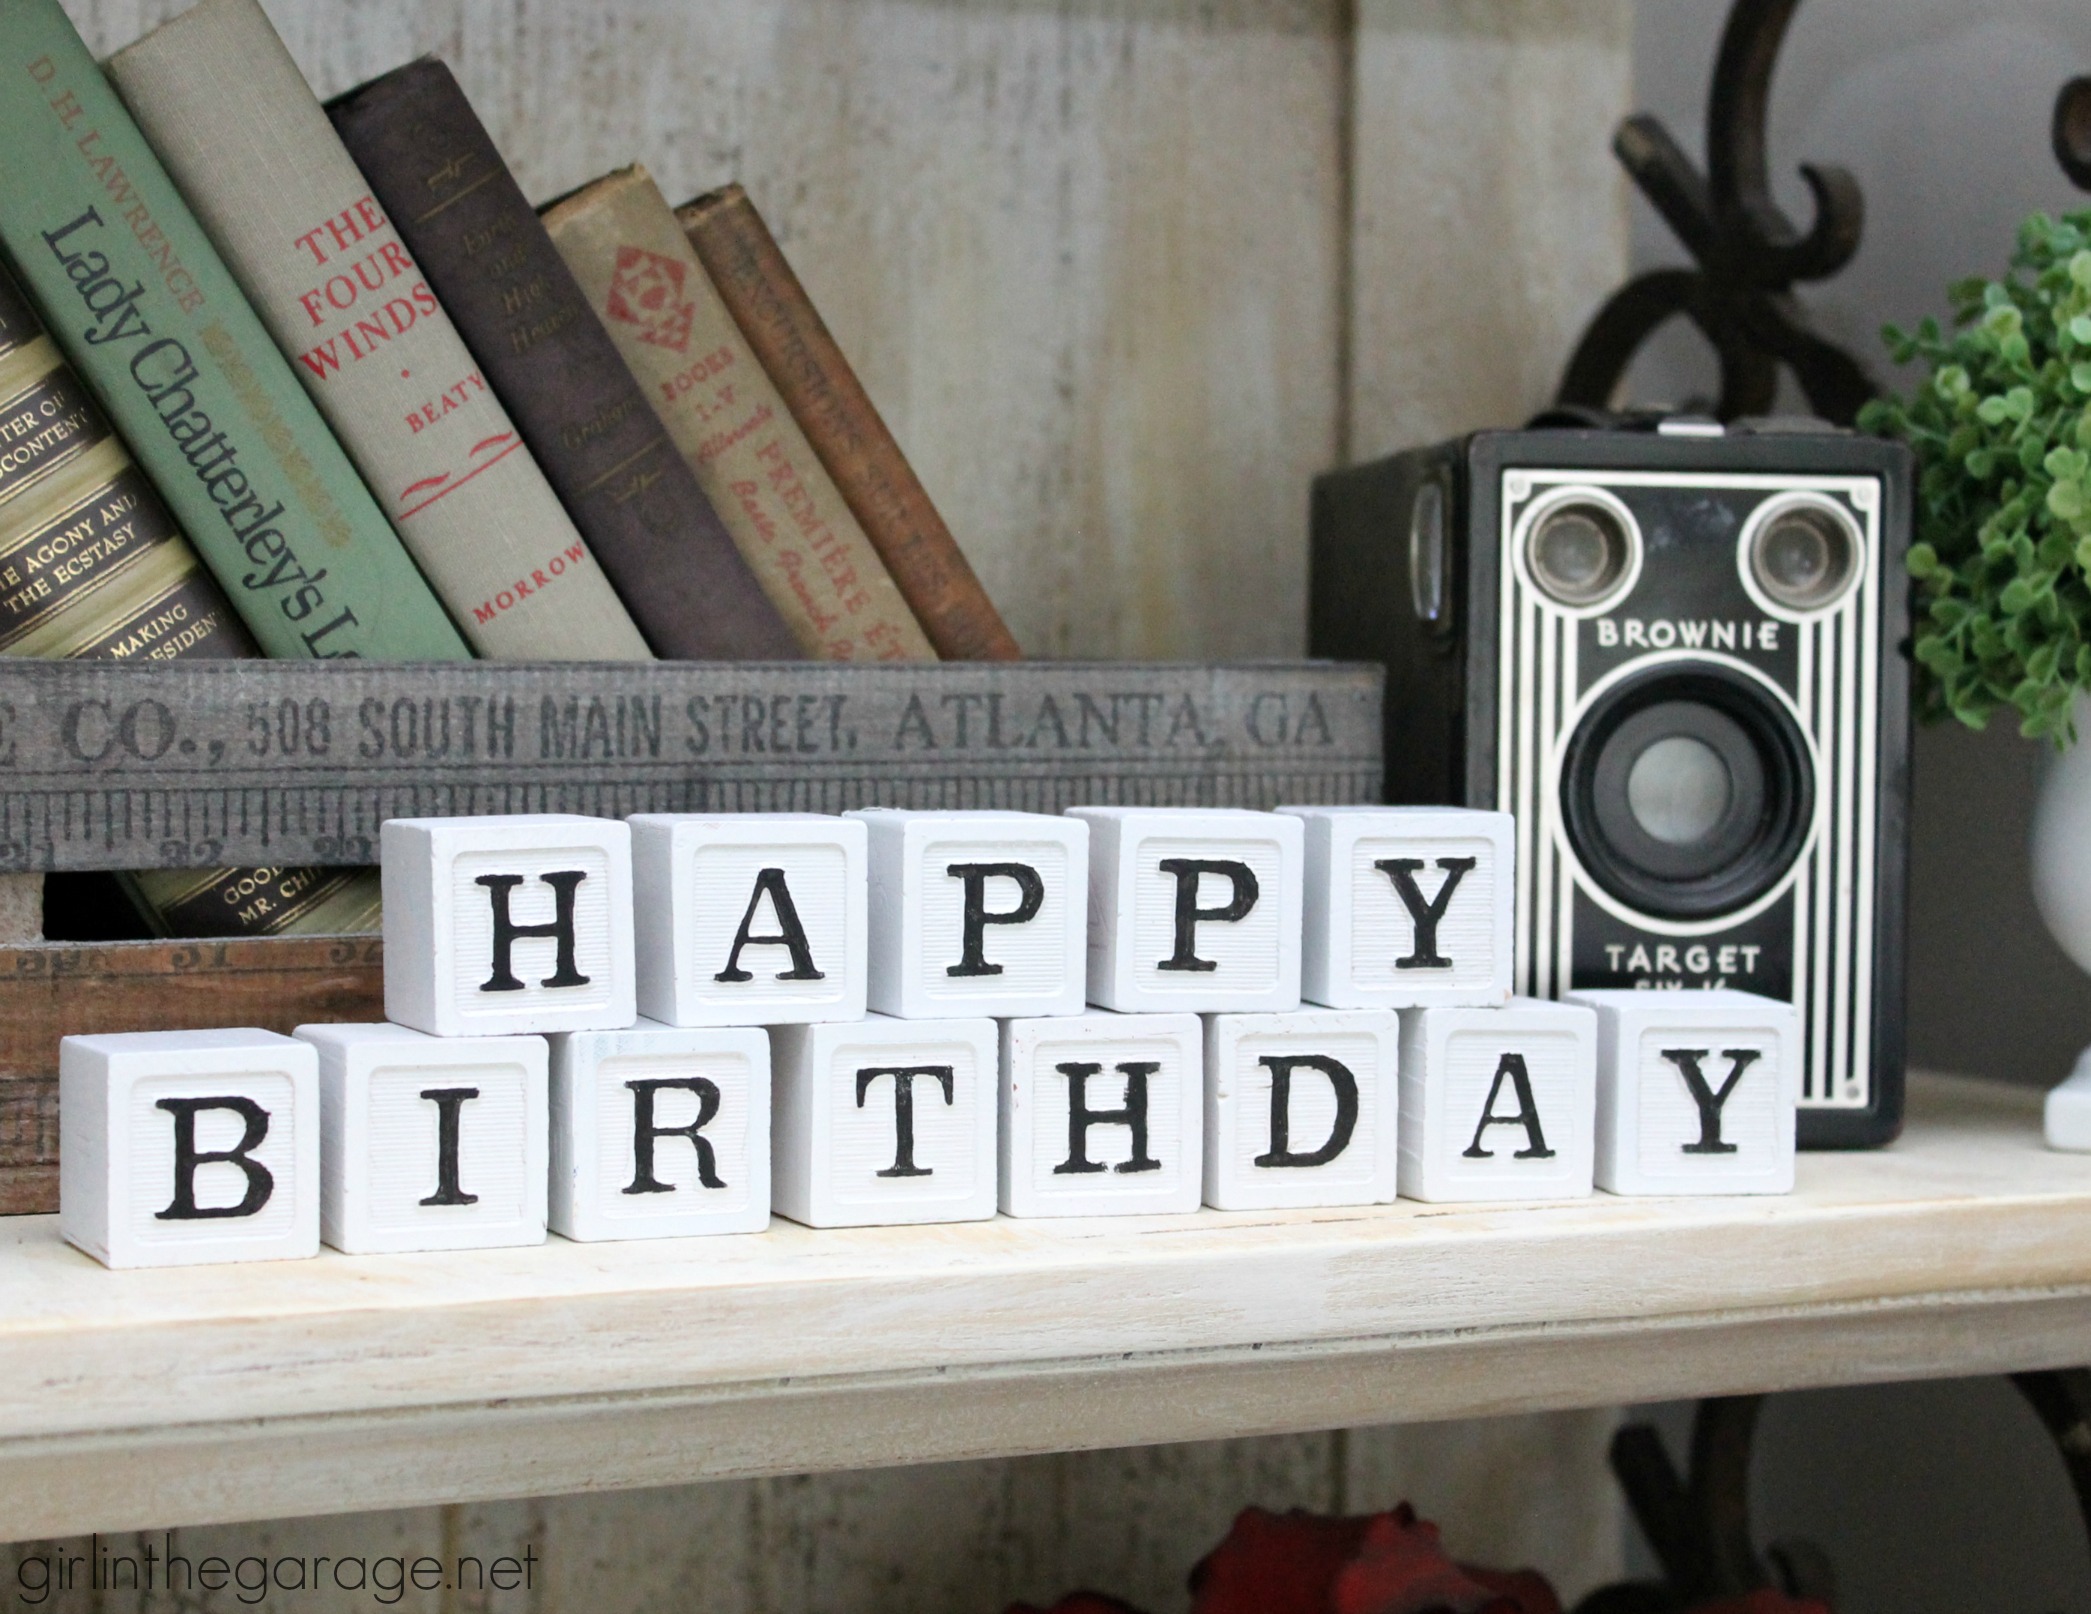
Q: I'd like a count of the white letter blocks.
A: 13